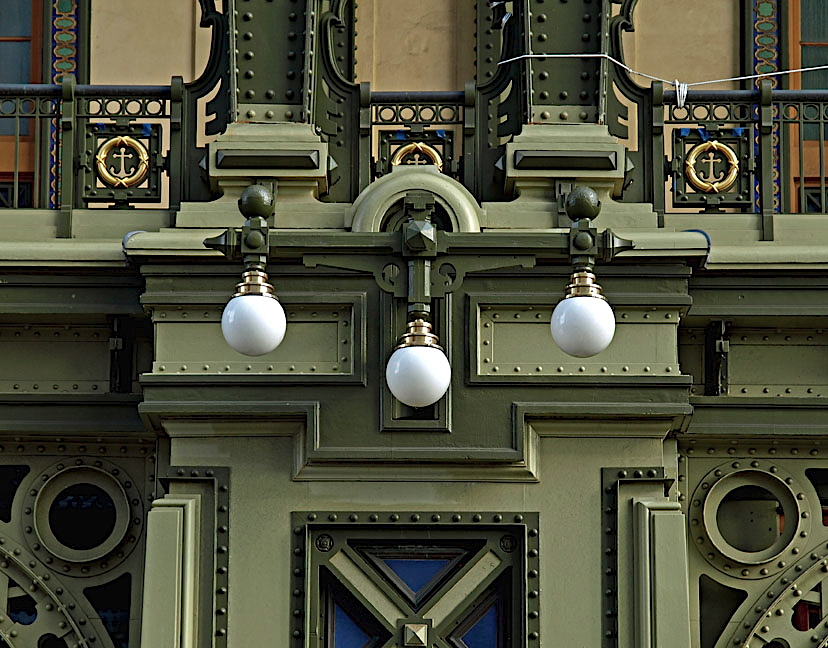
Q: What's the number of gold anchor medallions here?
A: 3